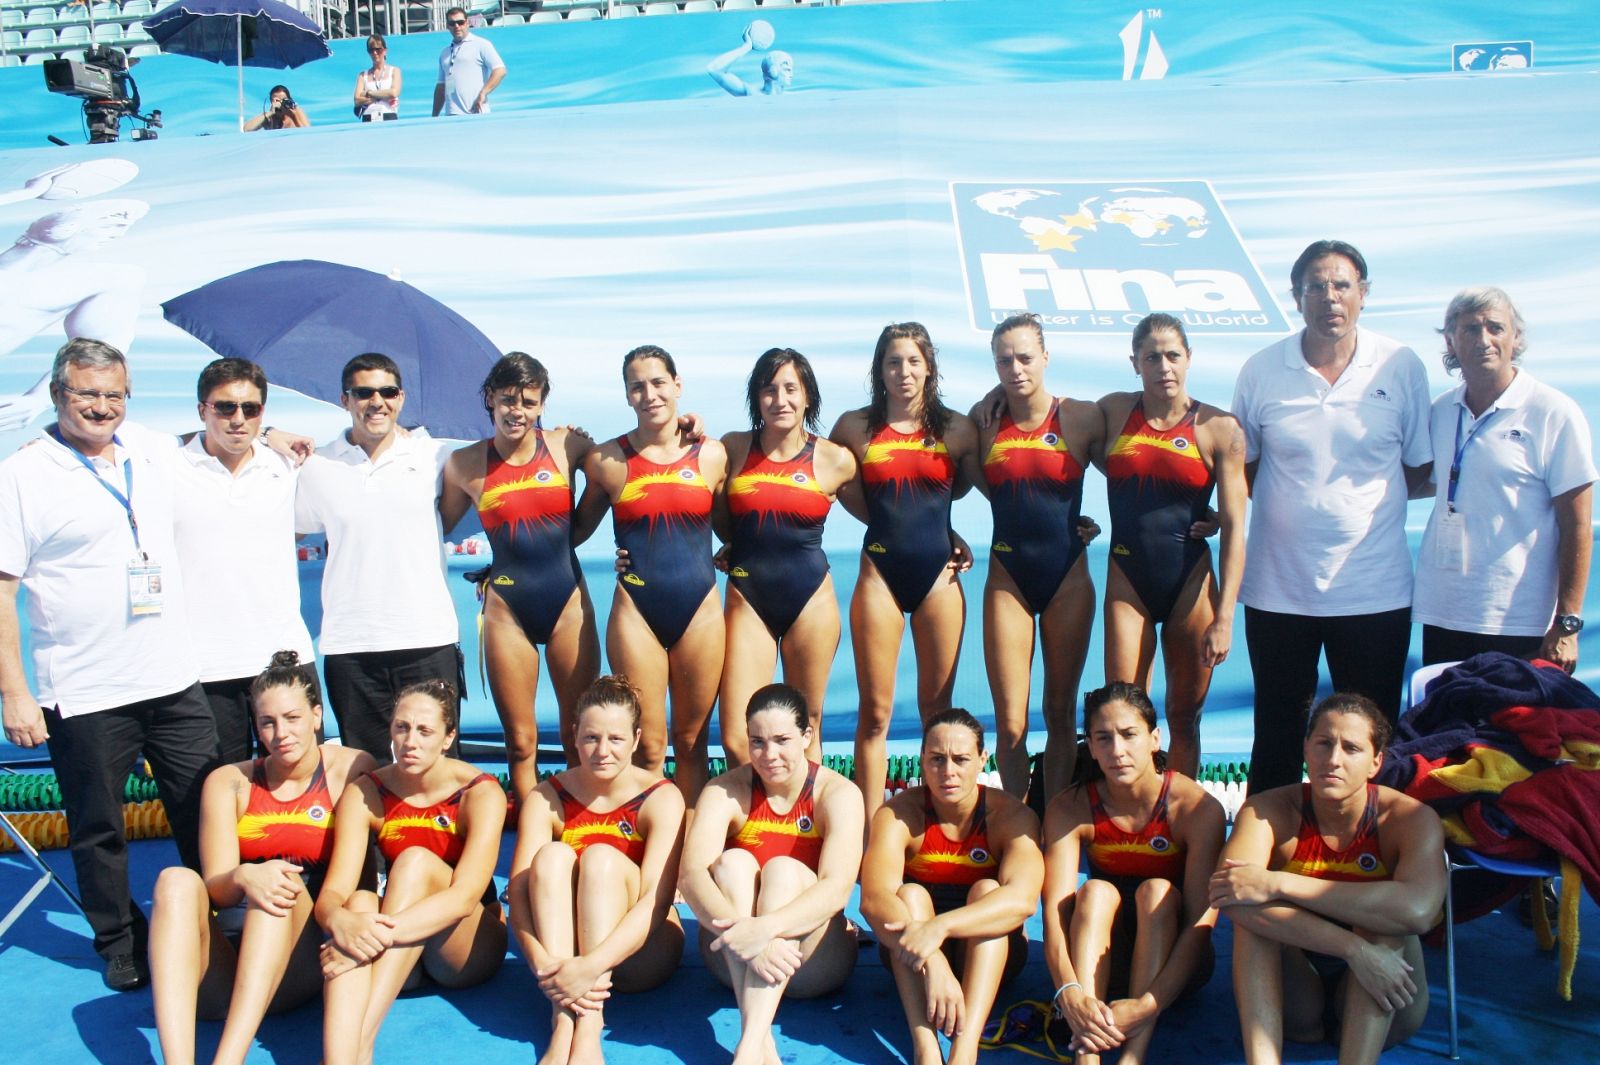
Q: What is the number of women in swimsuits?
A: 13